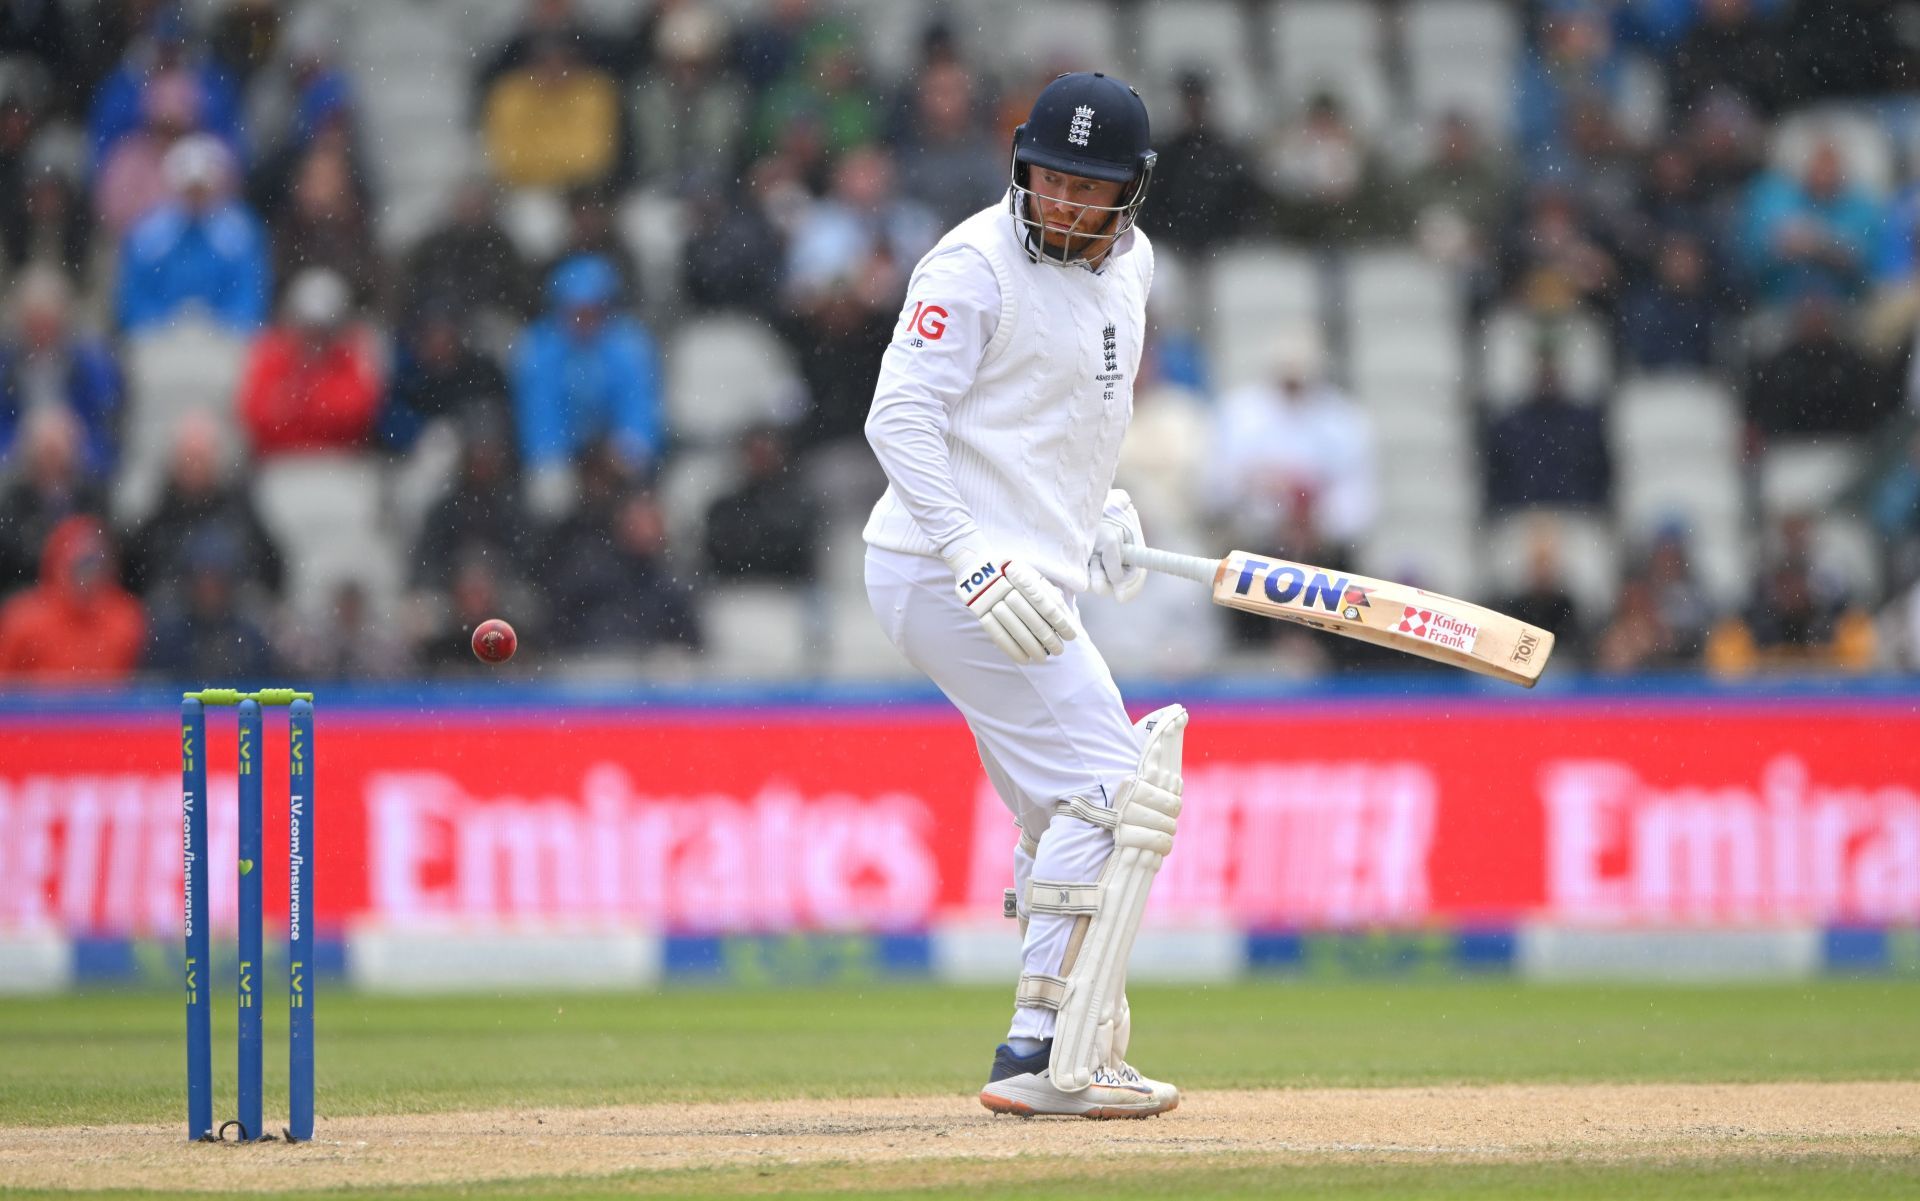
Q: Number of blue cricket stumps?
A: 3